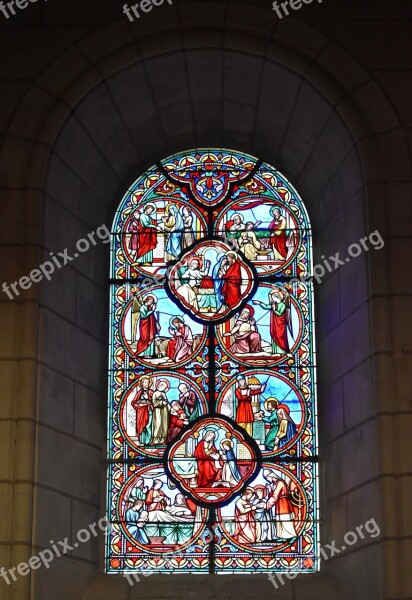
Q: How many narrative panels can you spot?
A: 10